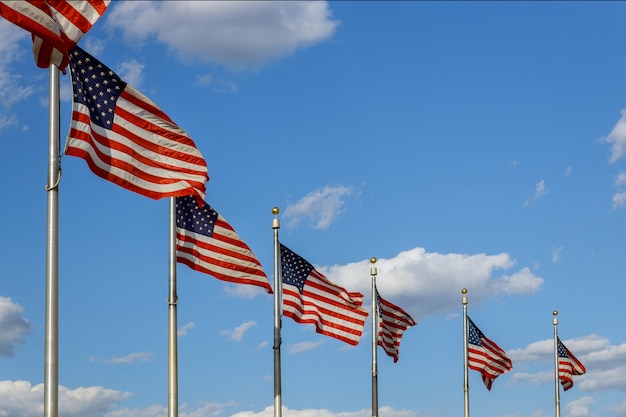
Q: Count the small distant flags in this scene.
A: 3